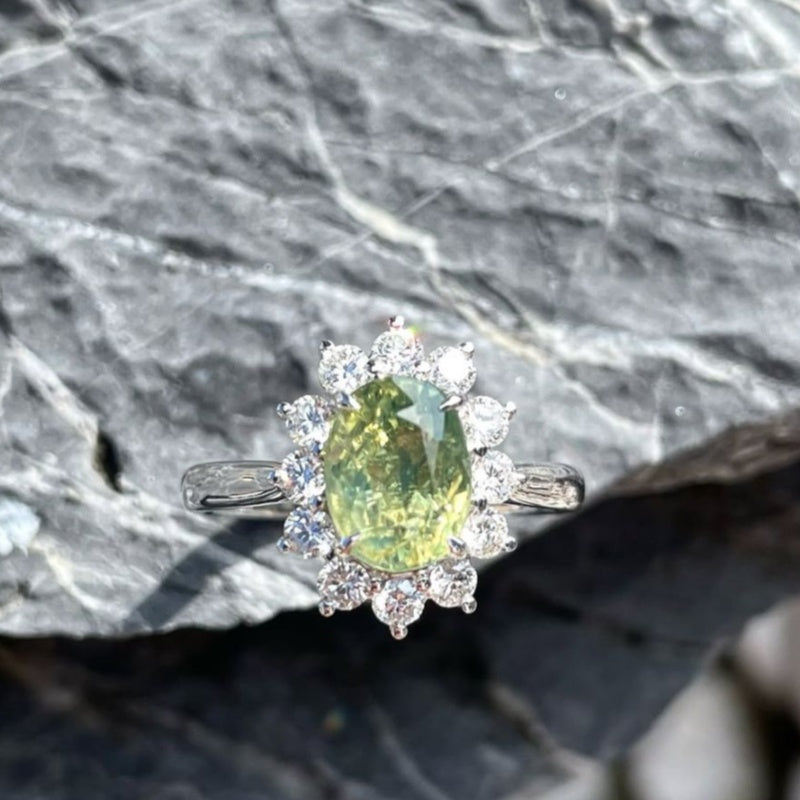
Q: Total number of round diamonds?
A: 12